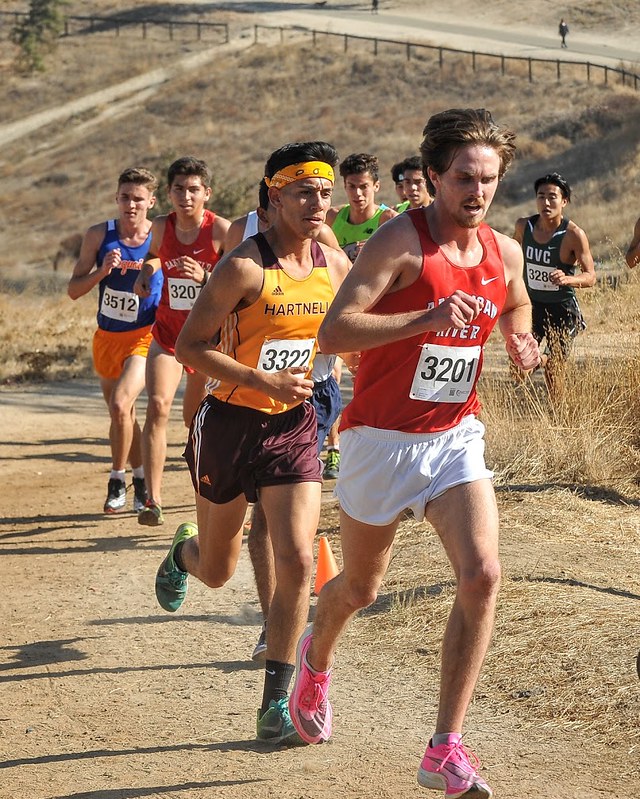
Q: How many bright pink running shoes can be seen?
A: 2